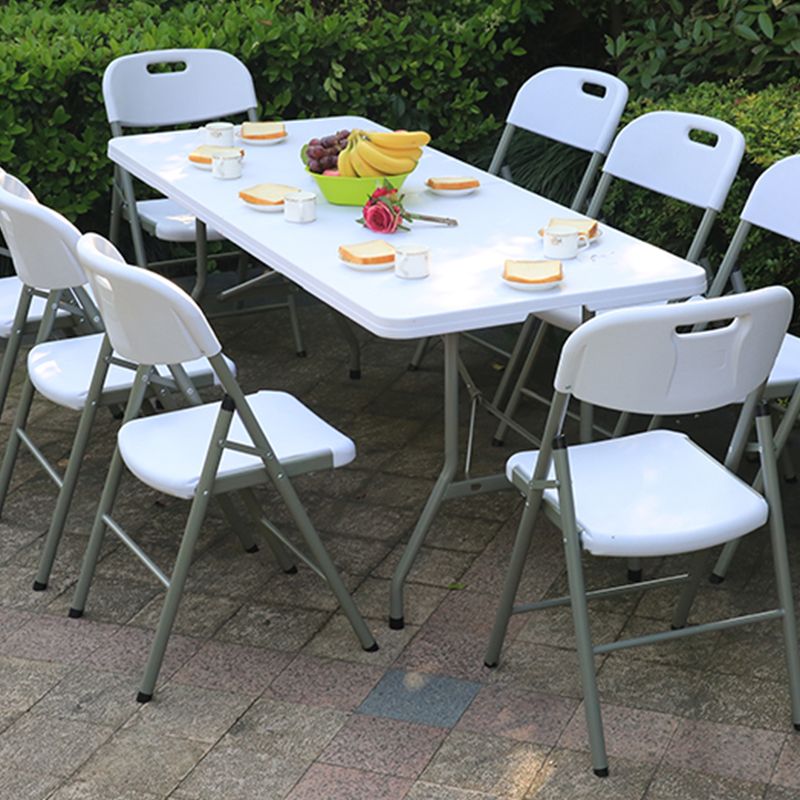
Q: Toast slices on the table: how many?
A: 7